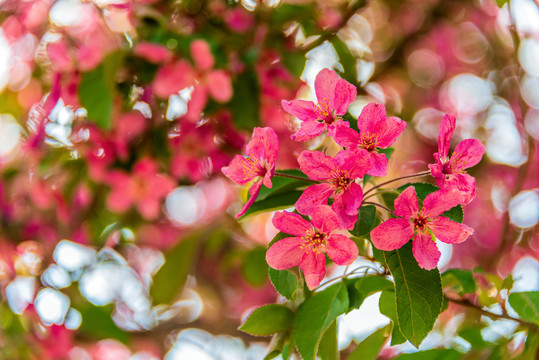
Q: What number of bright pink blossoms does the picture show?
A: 7